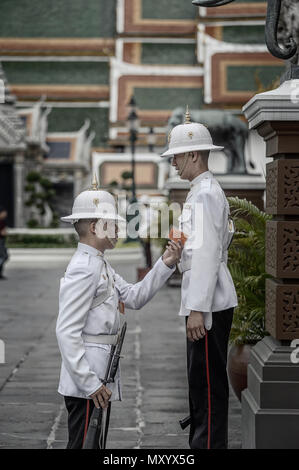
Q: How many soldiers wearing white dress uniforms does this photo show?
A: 2